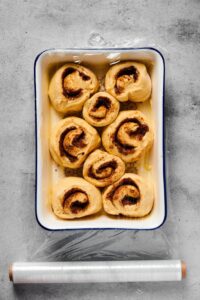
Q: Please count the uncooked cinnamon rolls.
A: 8